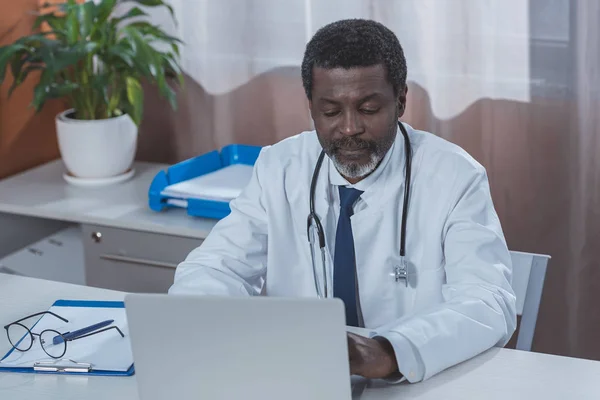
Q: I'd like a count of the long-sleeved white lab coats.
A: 1